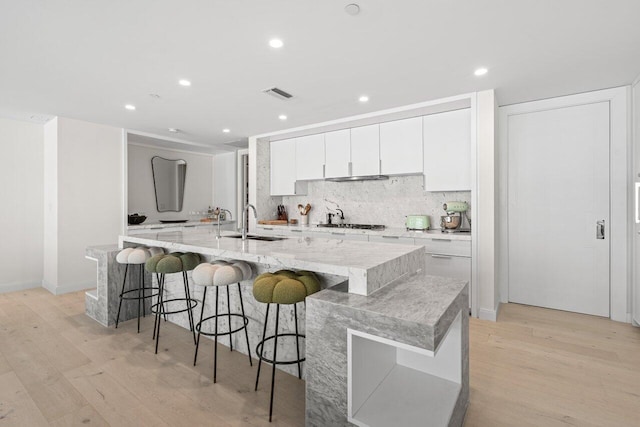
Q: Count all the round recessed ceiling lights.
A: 7